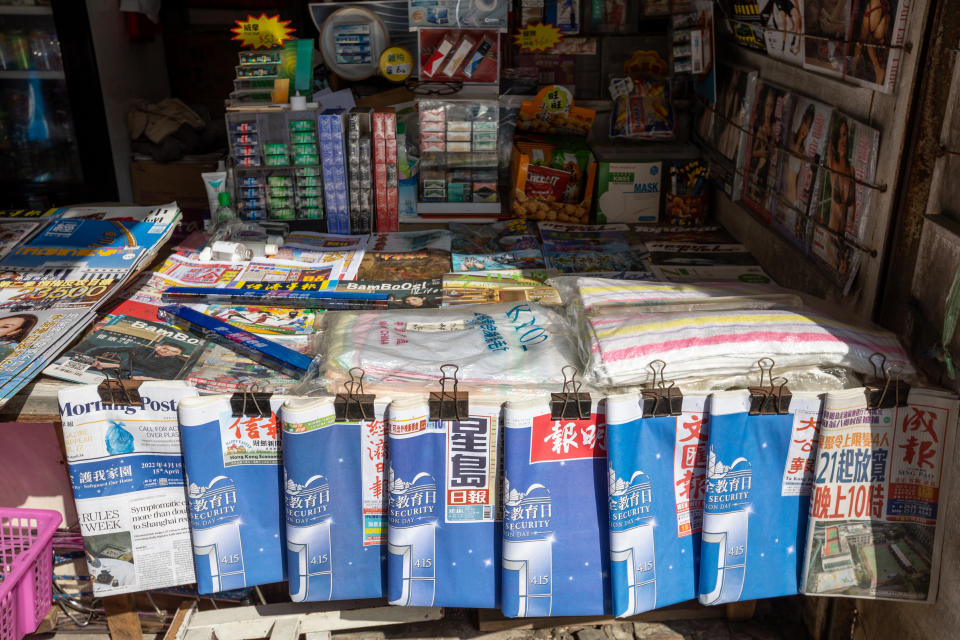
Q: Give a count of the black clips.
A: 8